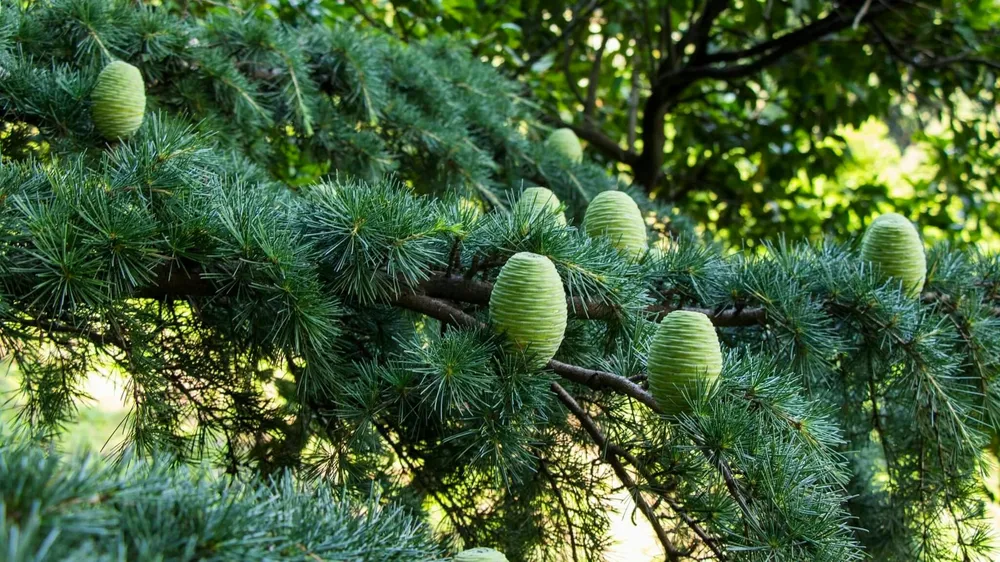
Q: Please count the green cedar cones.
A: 8